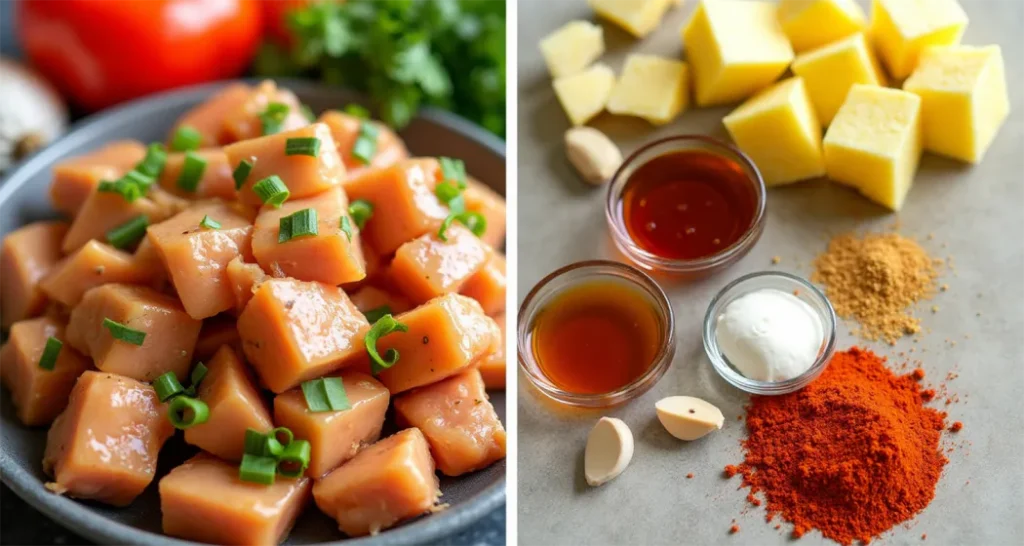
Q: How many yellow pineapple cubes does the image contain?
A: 11